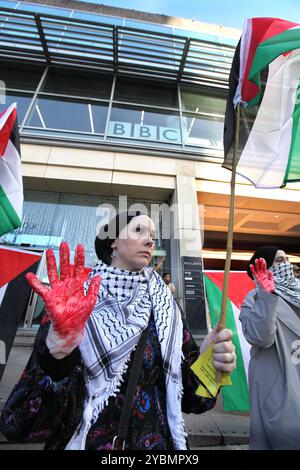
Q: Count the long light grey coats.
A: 1